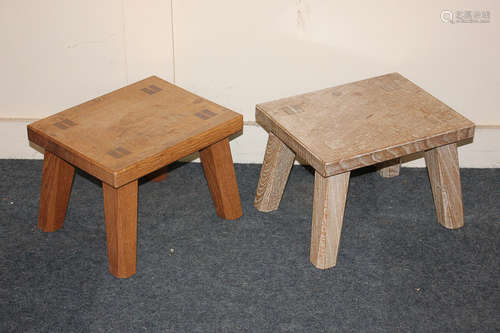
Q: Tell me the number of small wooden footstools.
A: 2